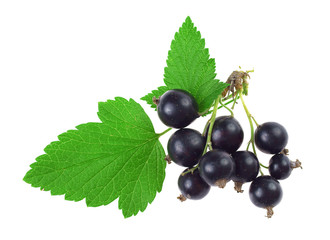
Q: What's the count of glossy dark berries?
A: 9